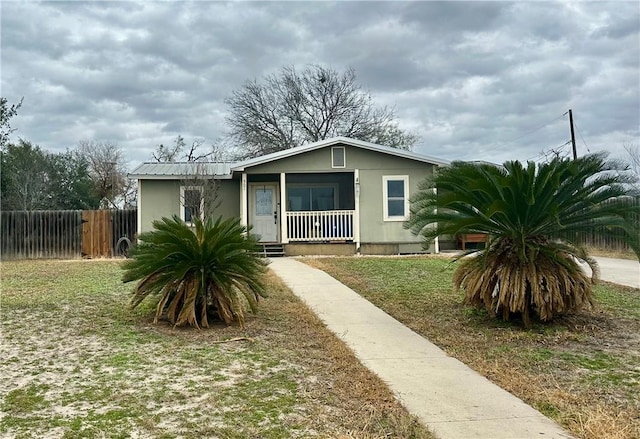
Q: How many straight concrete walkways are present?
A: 1